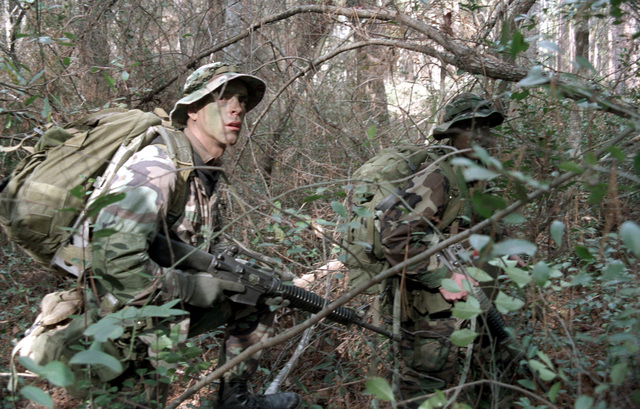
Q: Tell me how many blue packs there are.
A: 0